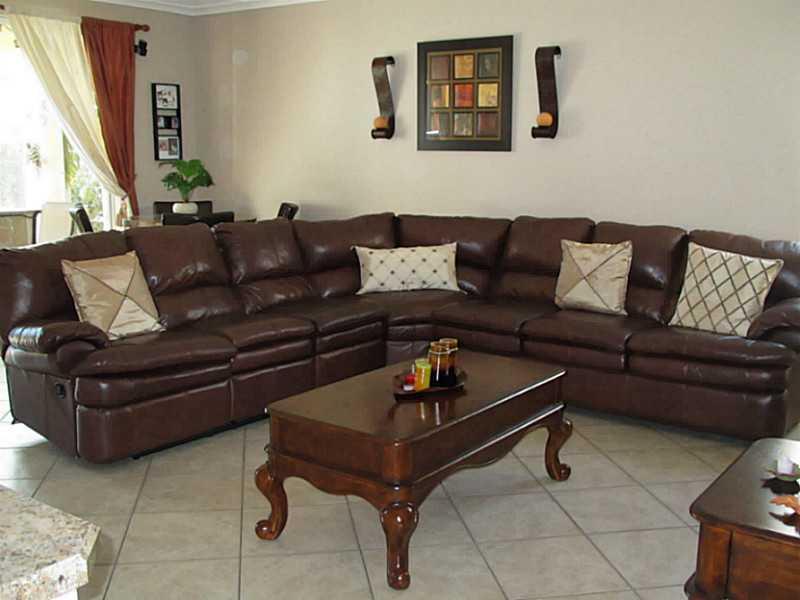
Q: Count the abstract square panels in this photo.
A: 9